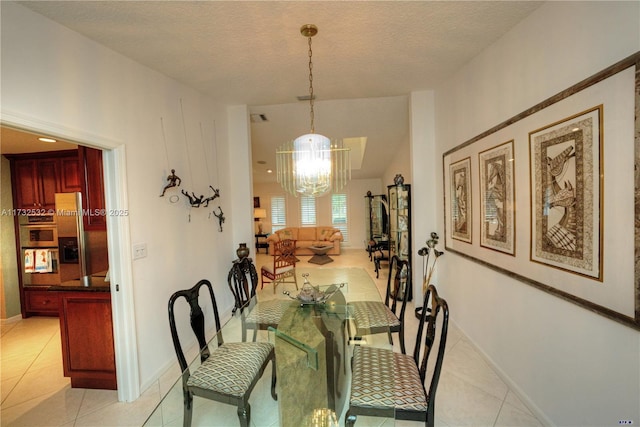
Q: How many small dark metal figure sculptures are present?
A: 4